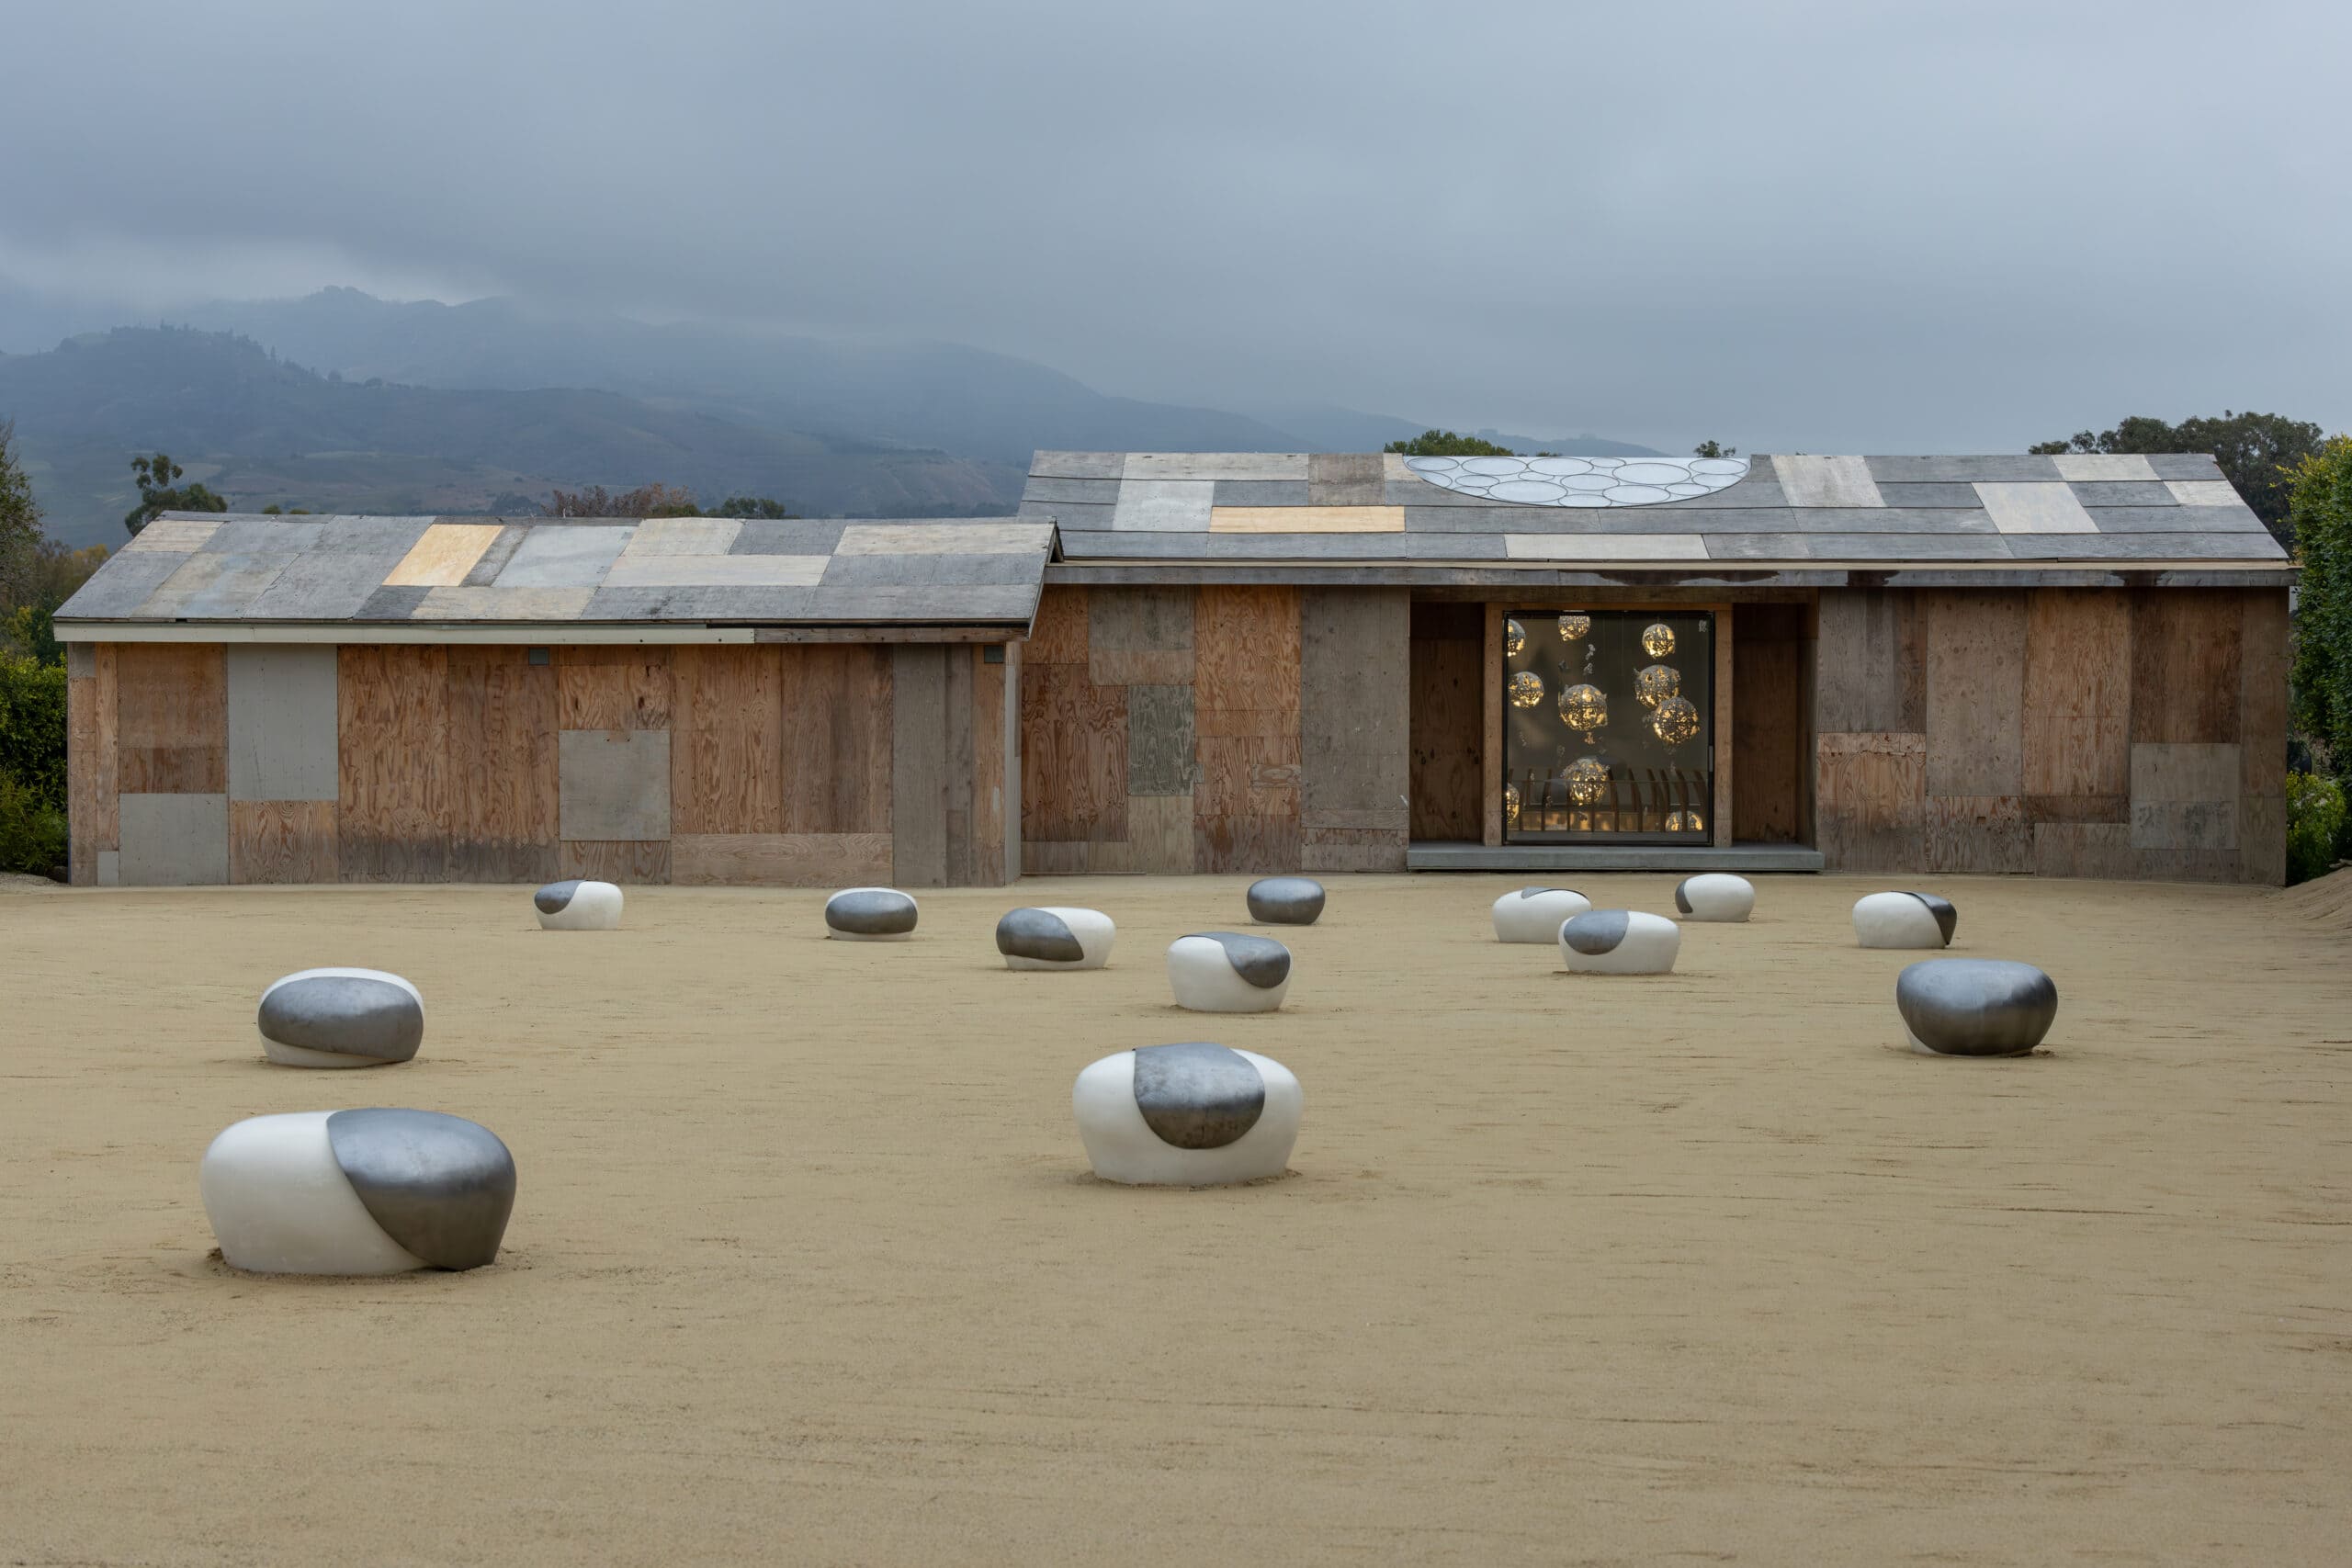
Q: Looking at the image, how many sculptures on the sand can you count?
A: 13